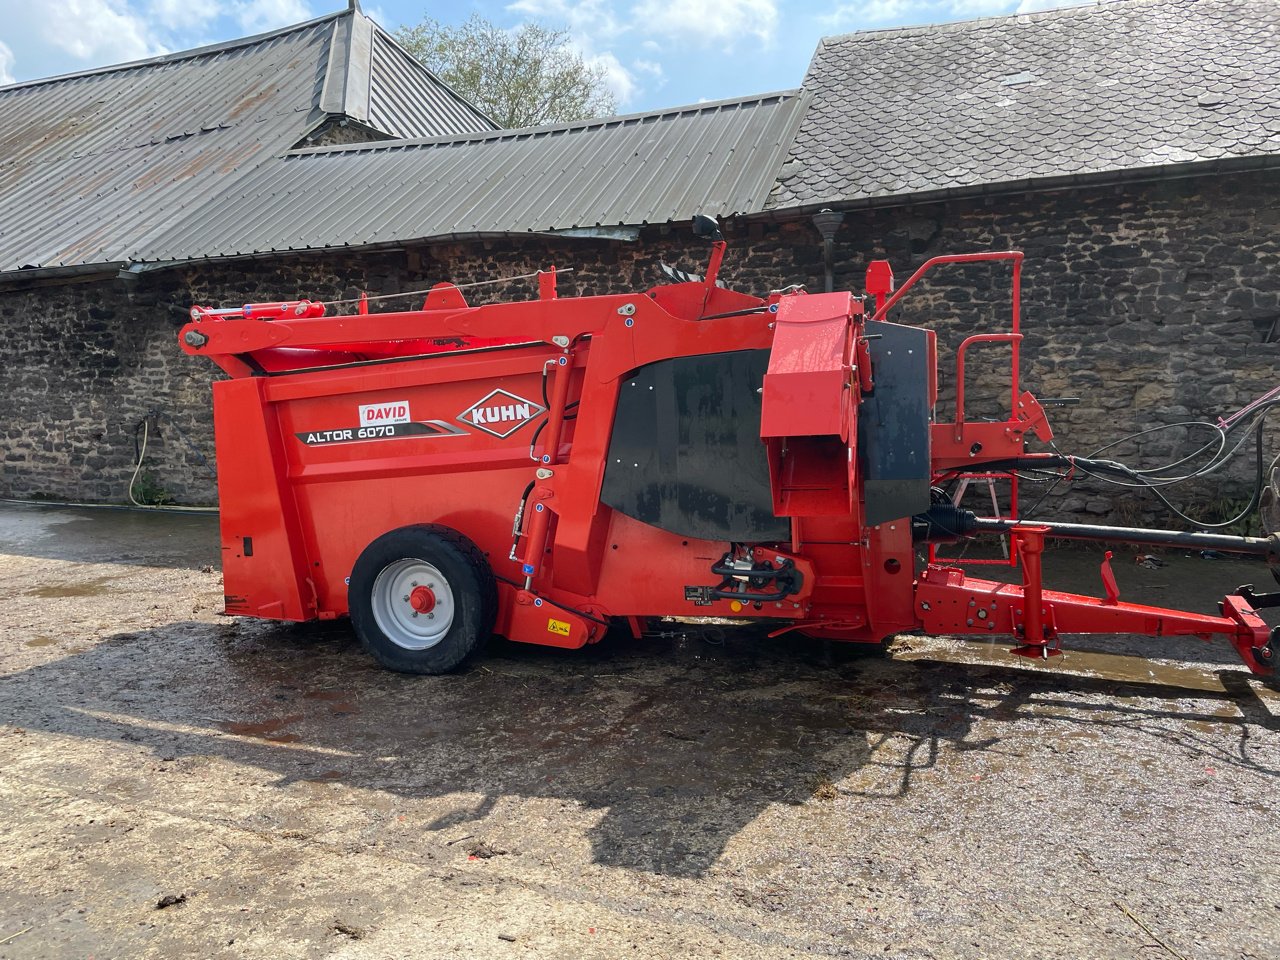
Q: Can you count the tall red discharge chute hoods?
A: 1